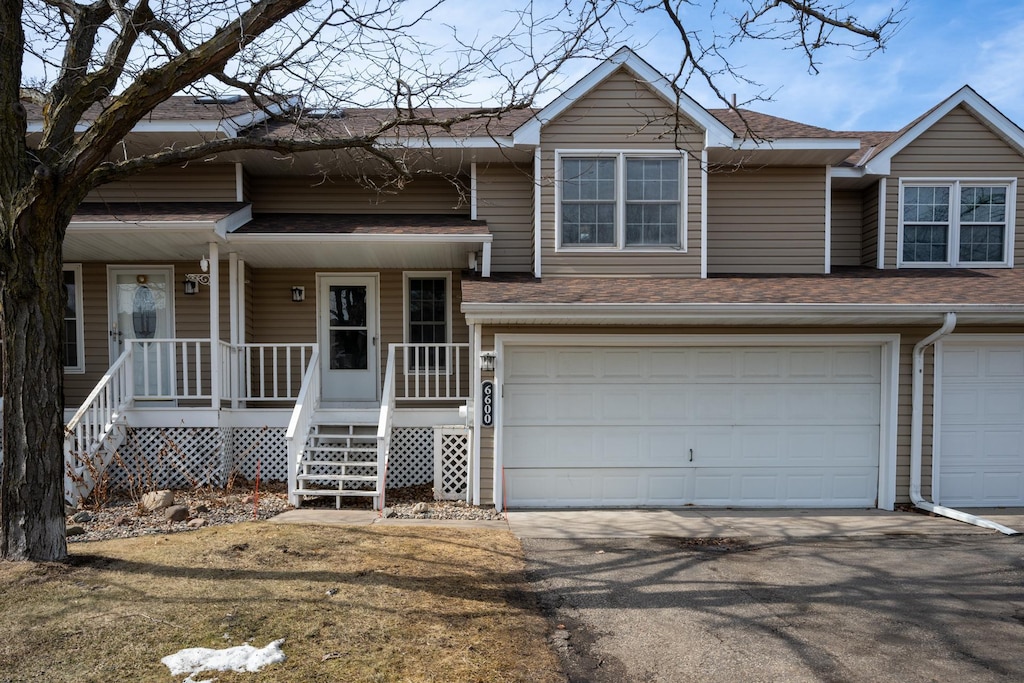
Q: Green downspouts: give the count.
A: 0